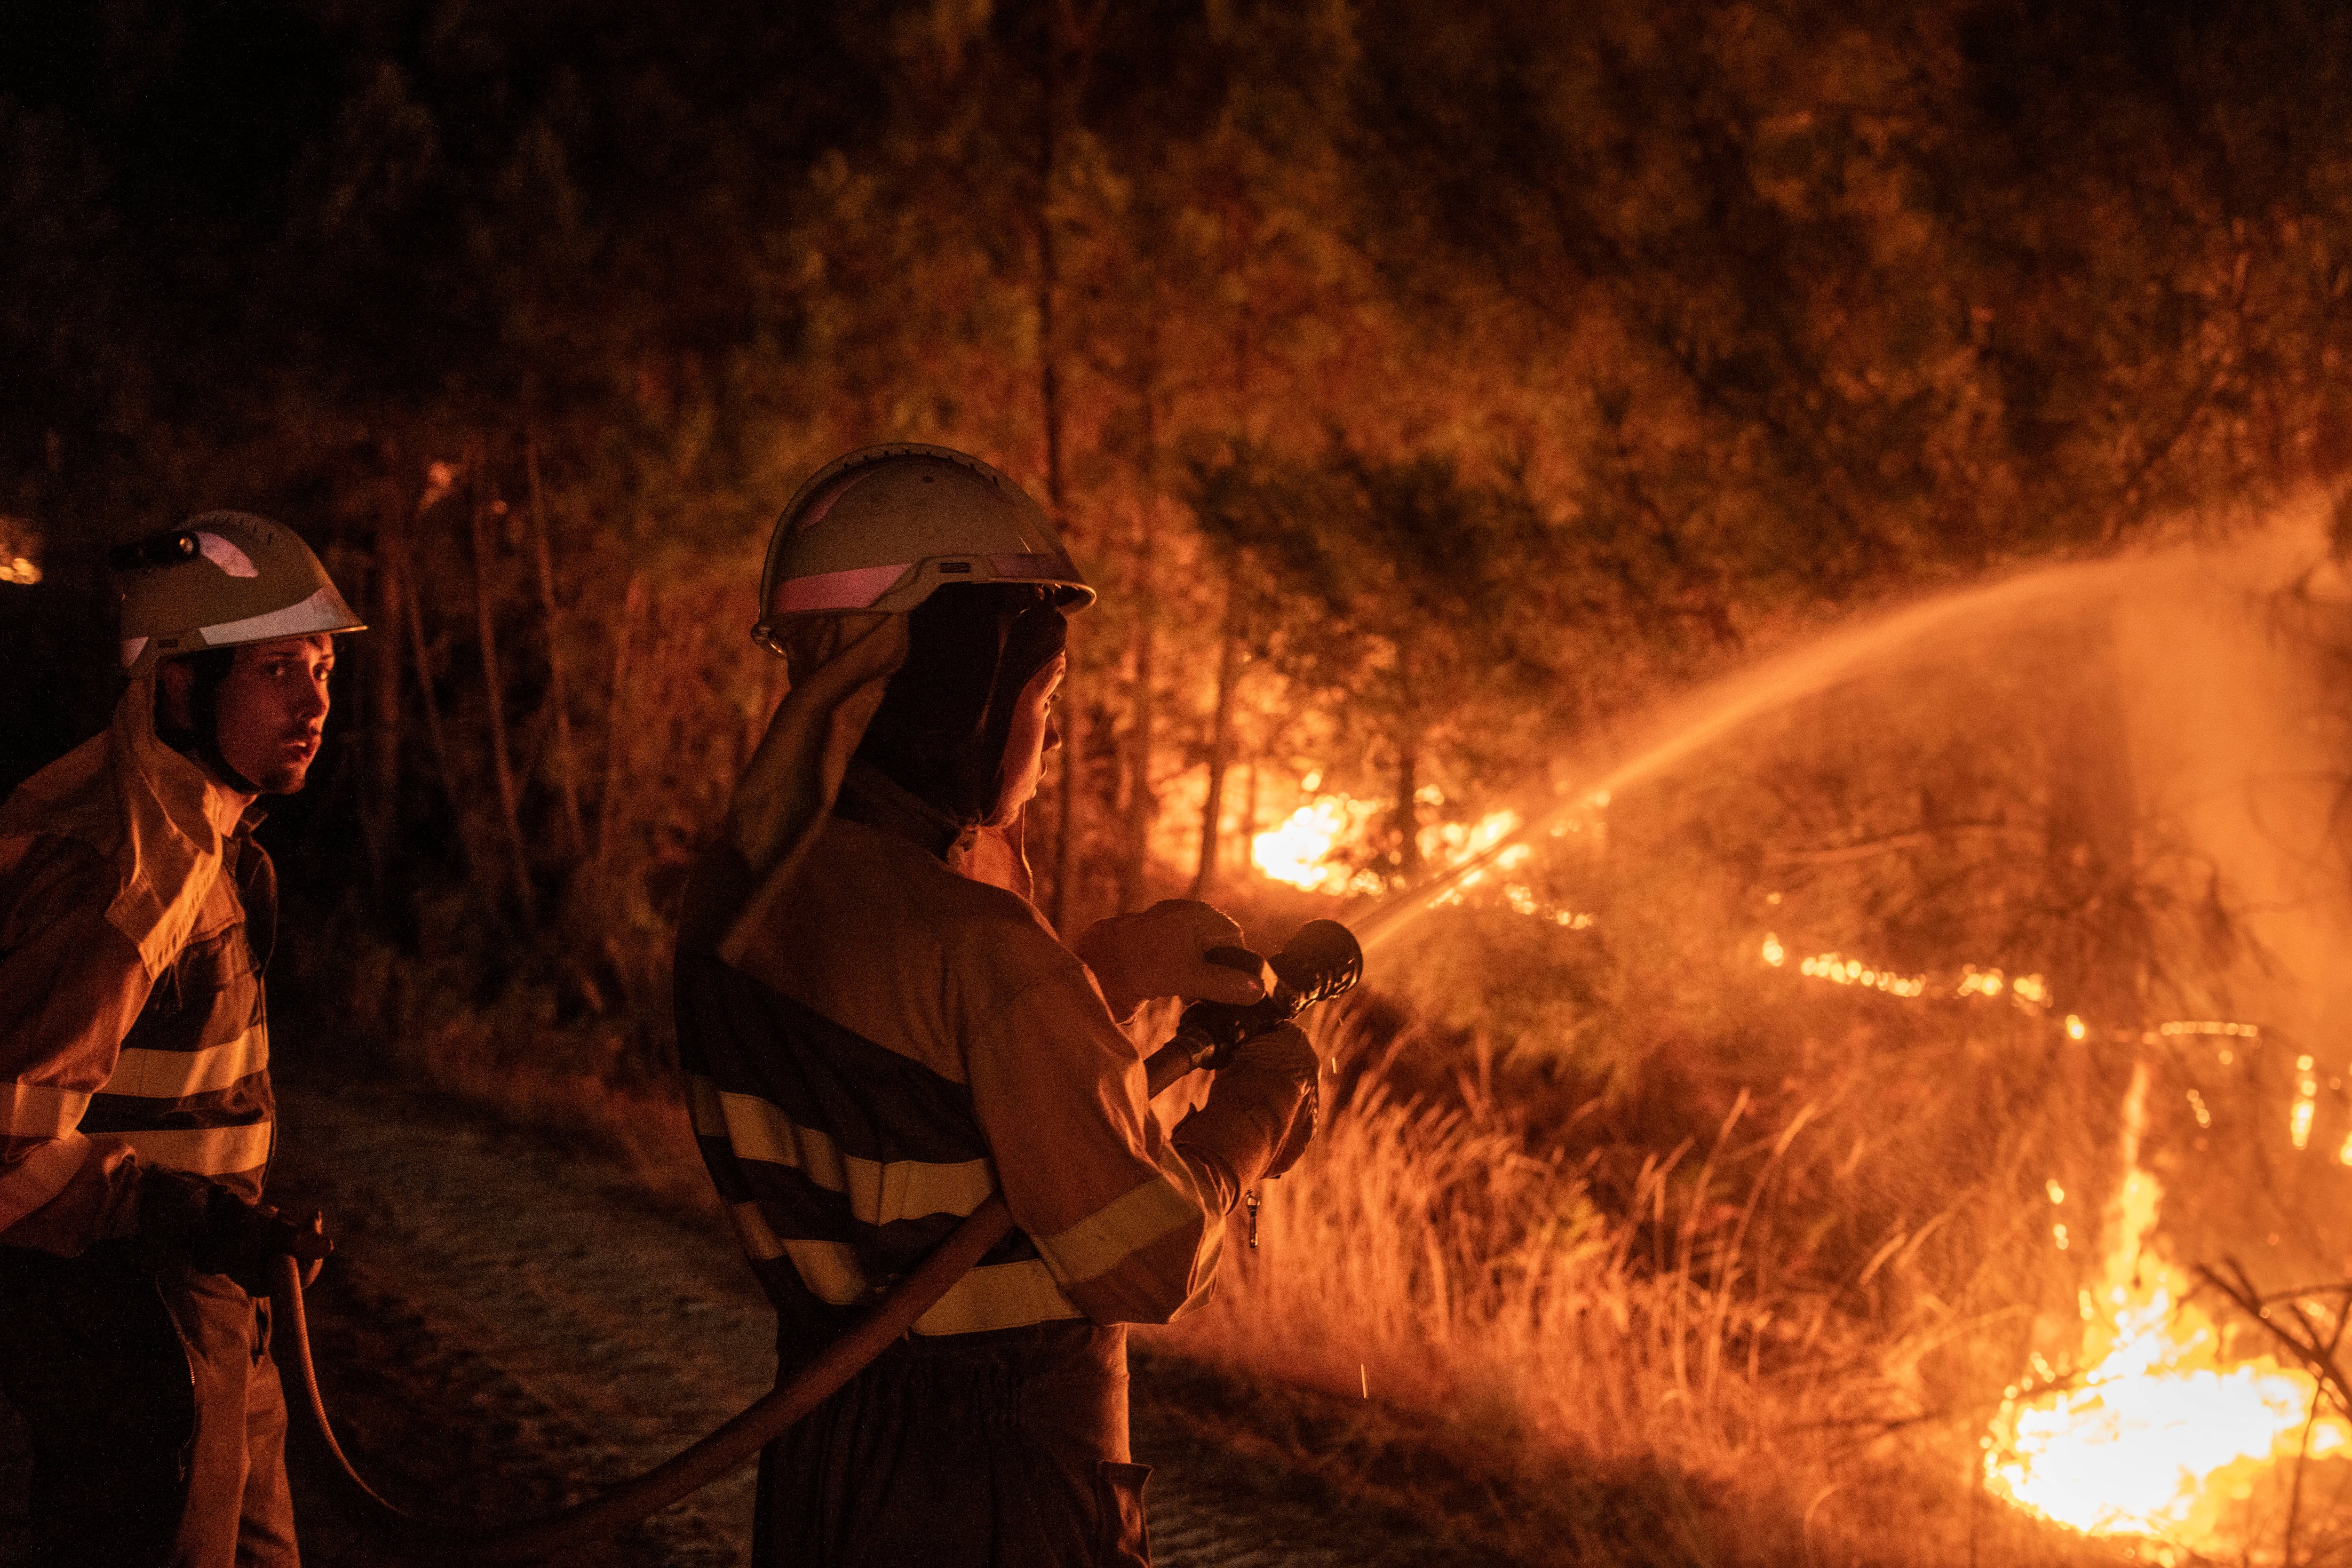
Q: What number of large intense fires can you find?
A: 2